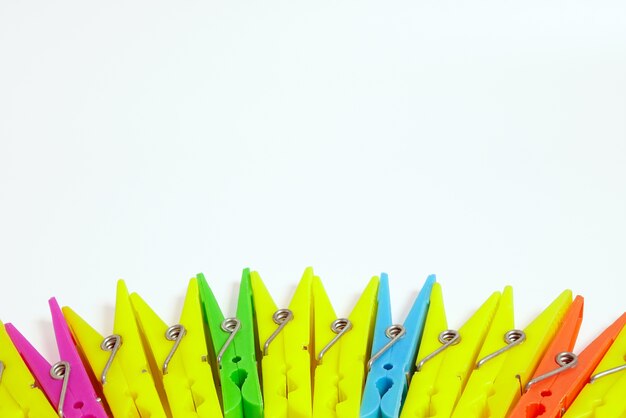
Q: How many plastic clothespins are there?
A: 12